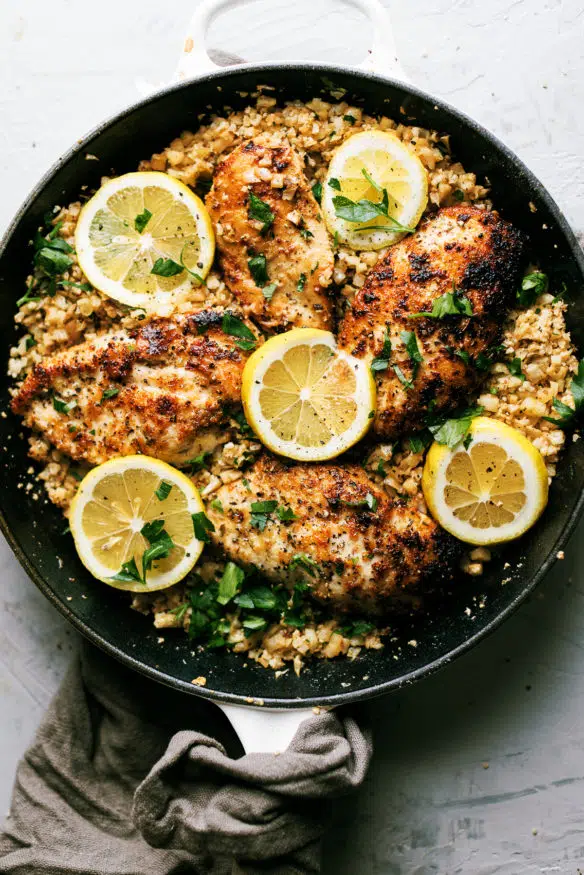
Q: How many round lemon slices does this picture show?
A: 5